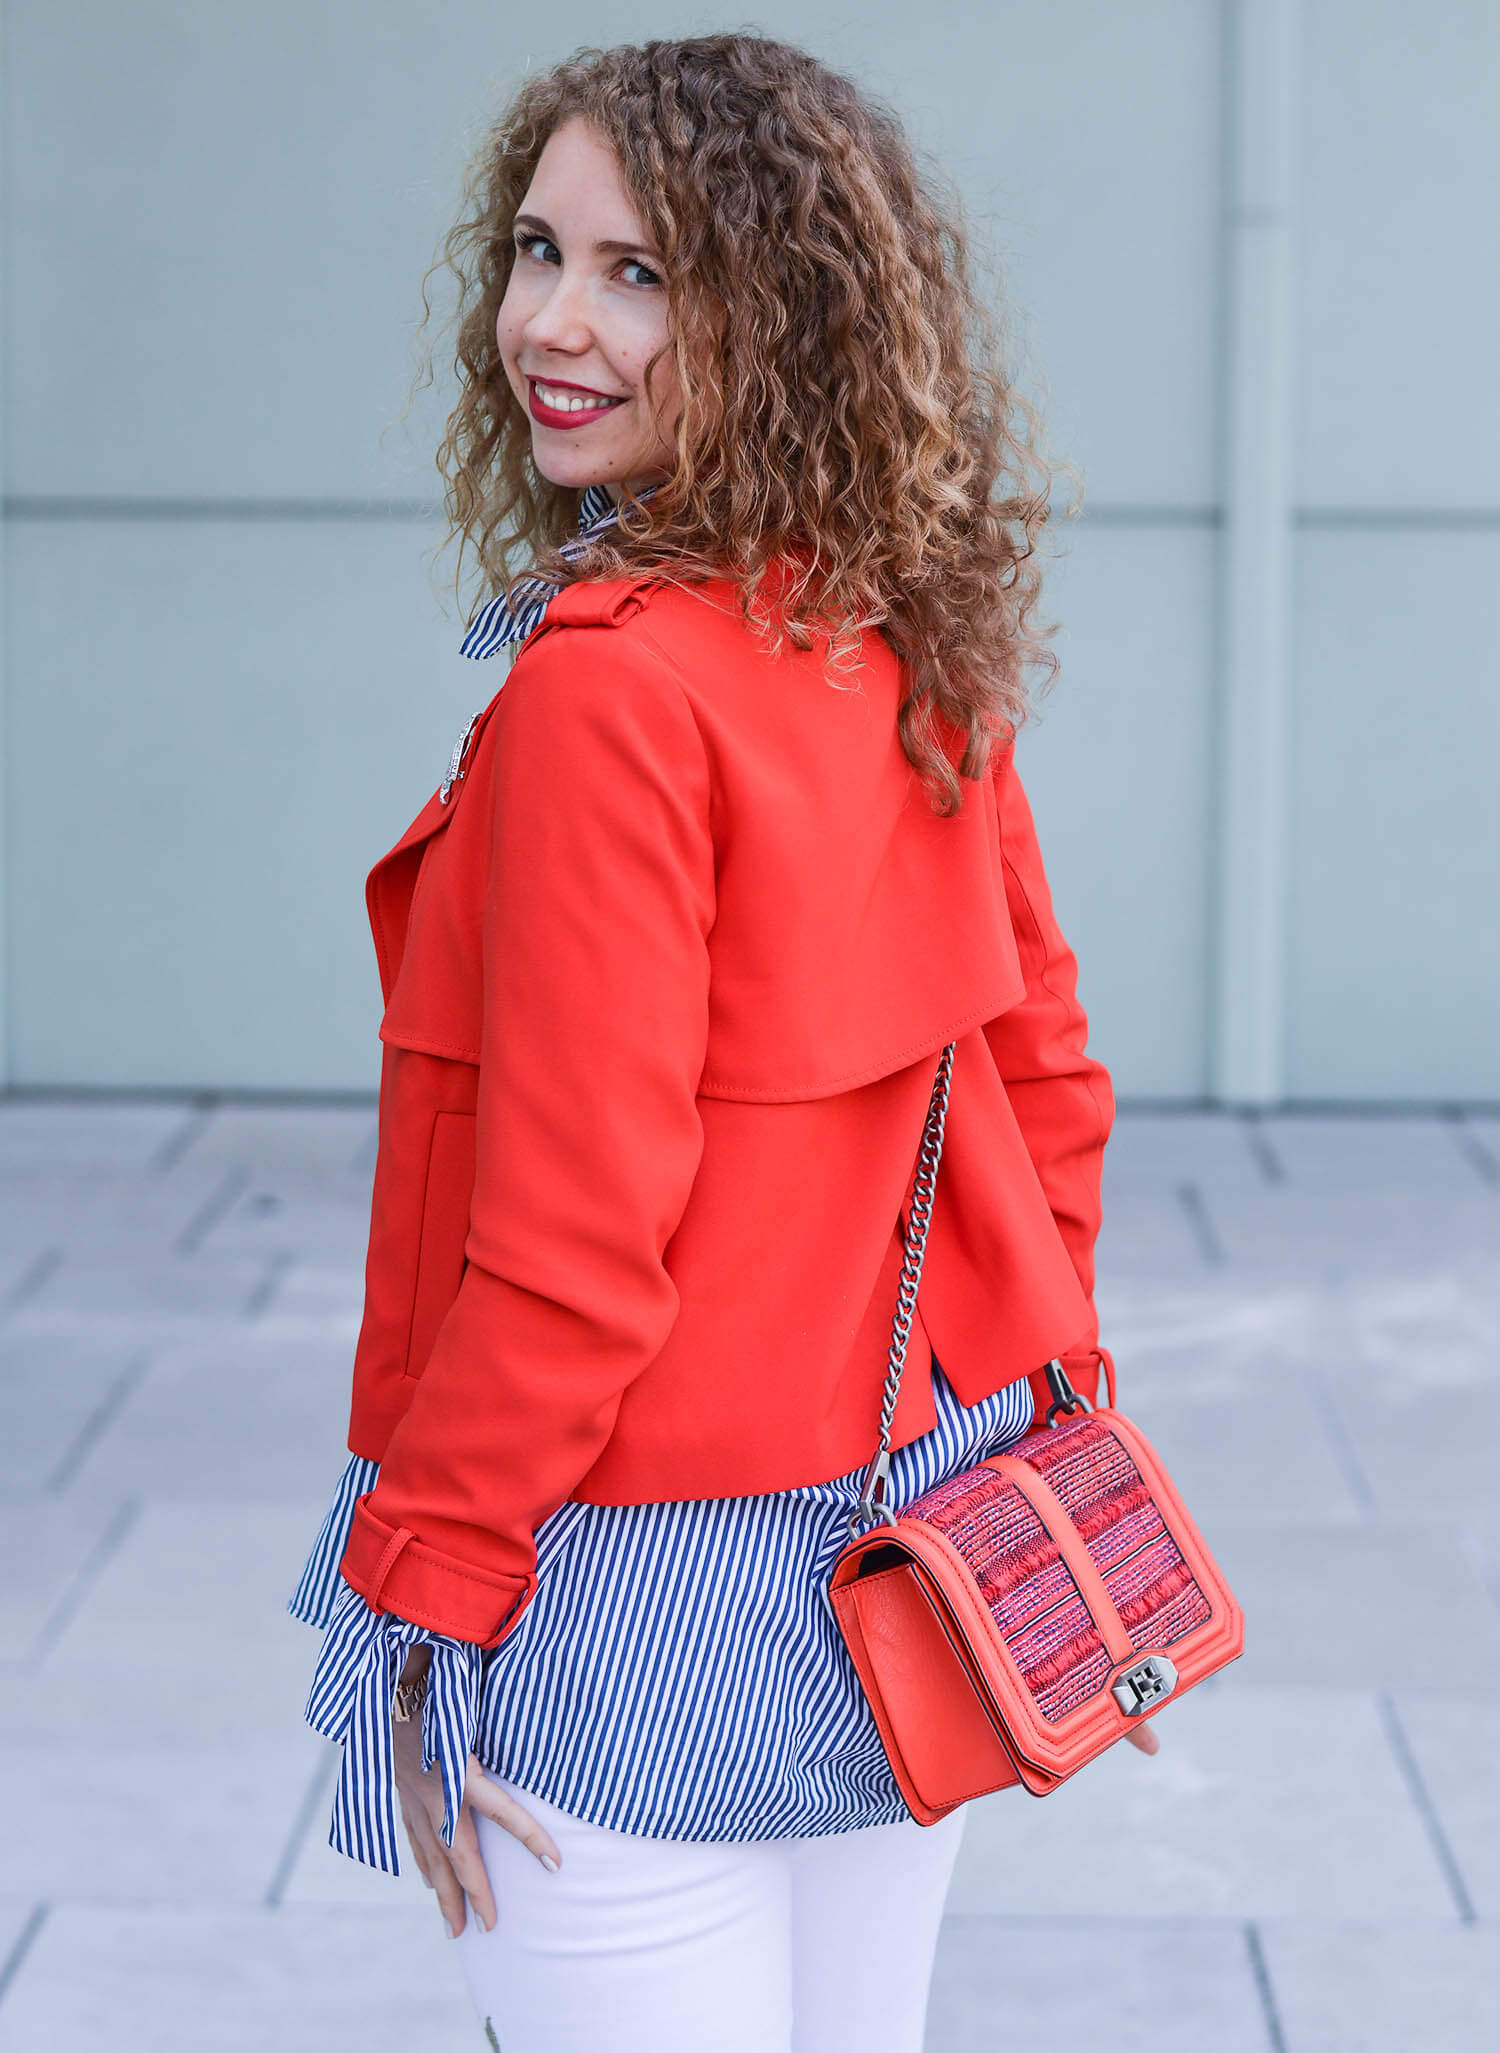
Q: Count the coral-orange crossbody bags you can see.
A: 1